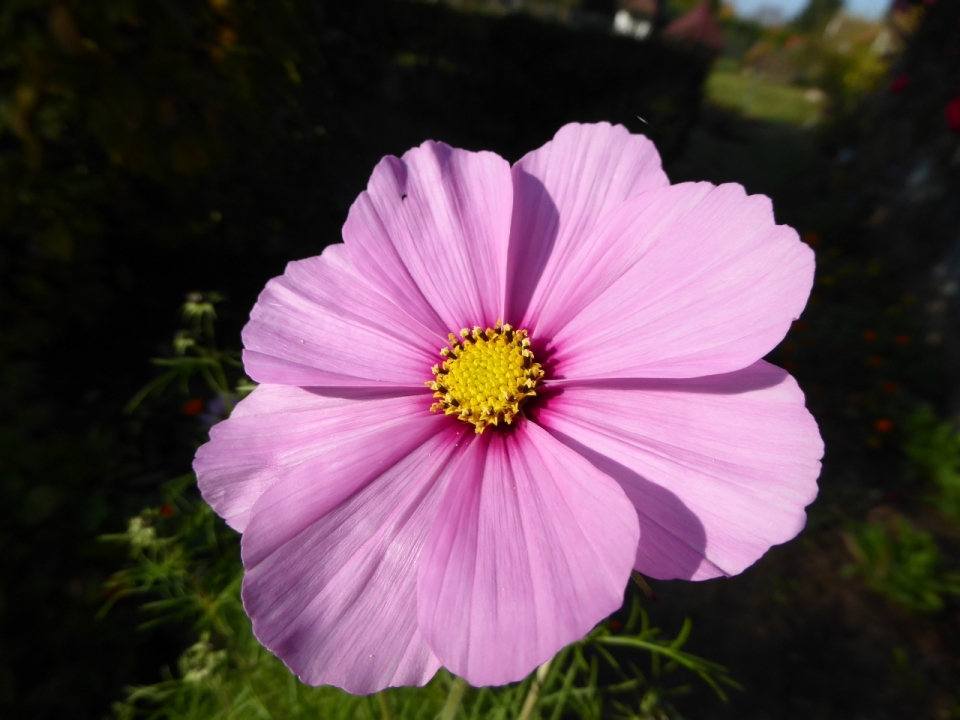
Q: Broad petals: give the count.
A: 8